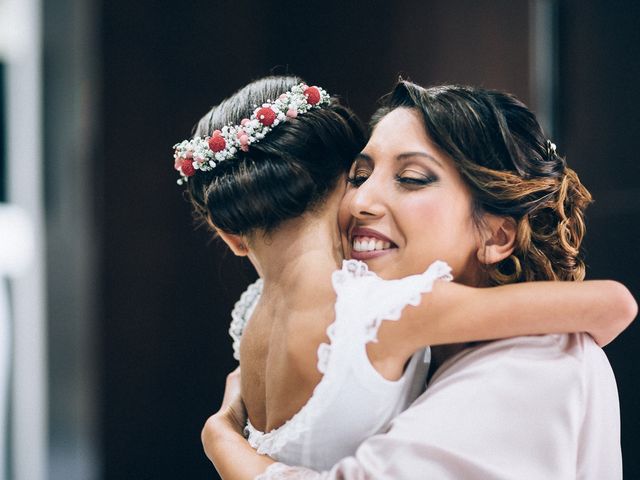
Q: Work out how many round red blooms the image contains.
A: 4